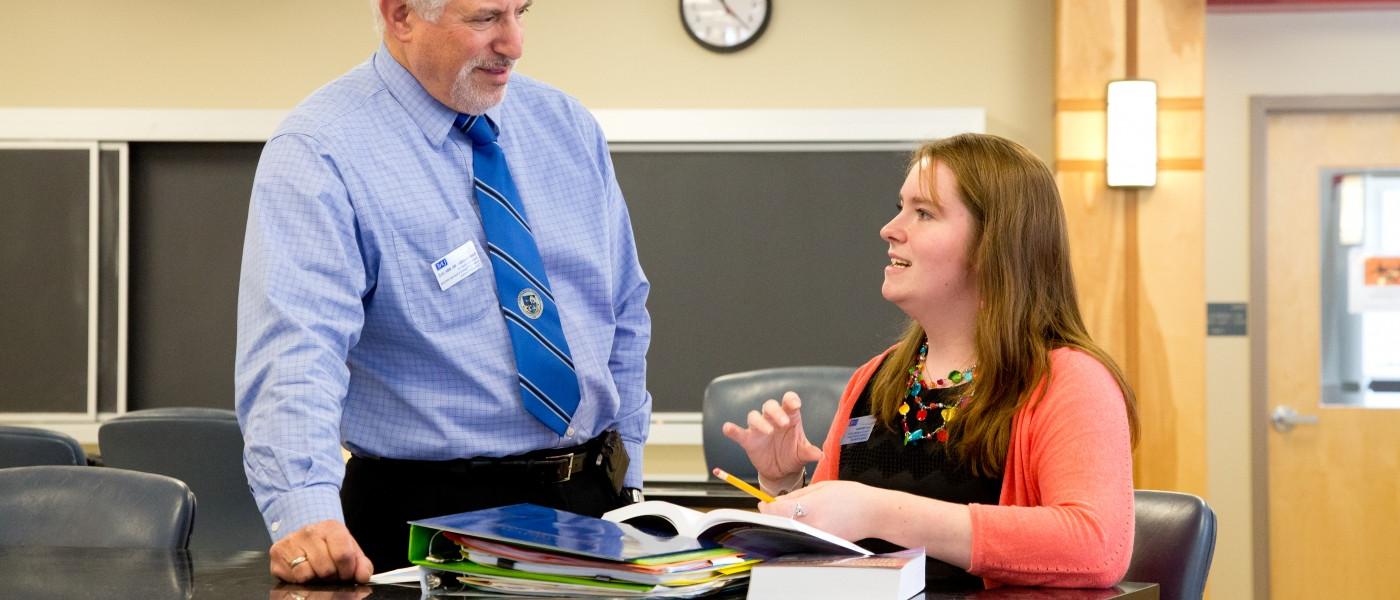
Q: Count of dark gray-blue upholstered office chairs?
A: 5